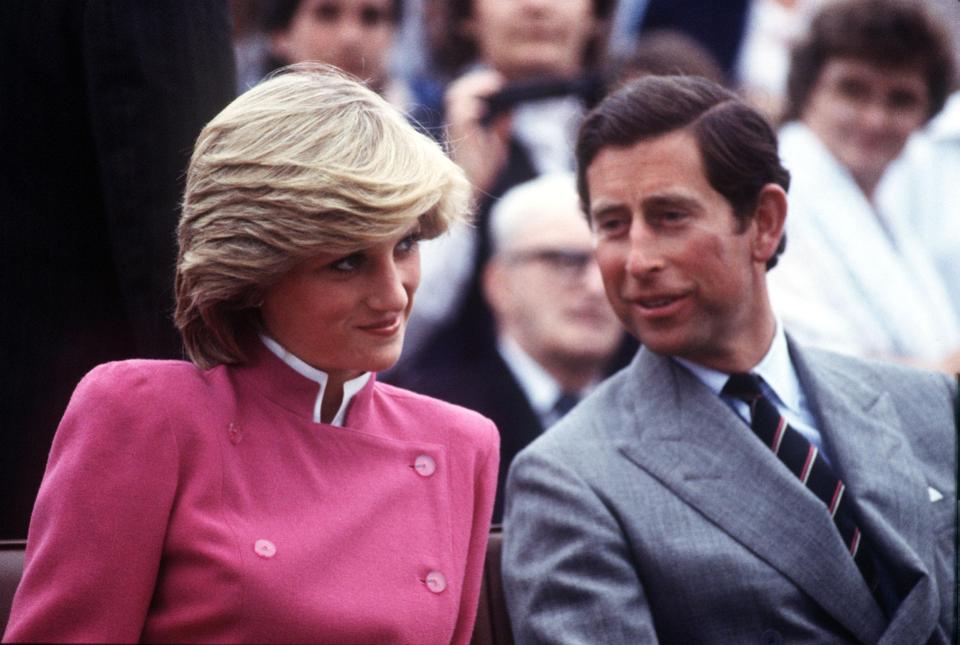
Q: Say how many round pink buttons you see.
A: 4